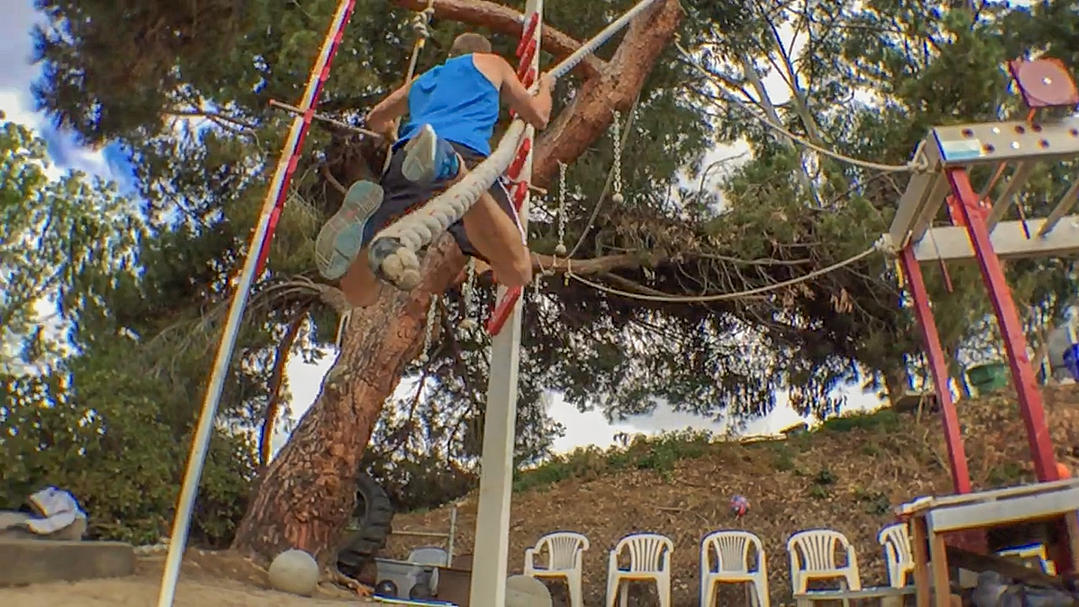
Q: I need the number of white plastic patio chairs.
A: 5